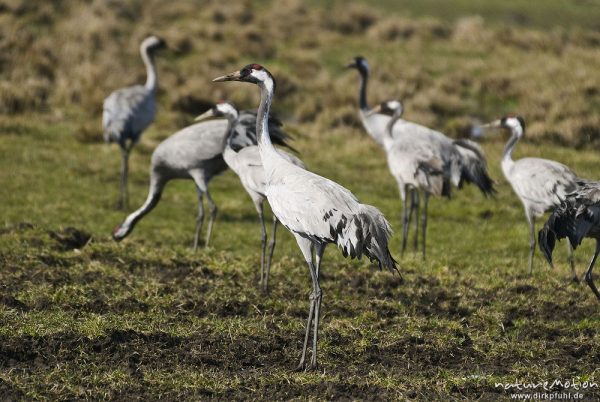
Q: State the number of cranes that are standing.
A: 8